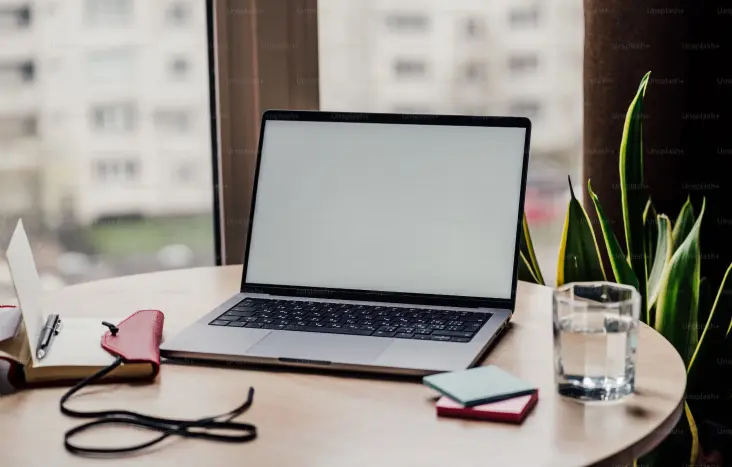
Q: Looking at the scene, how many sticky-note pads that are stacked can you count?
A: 2